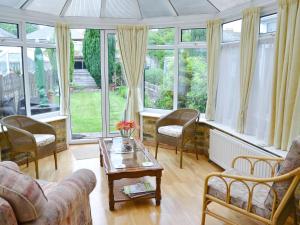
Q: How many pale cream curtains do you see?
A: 5